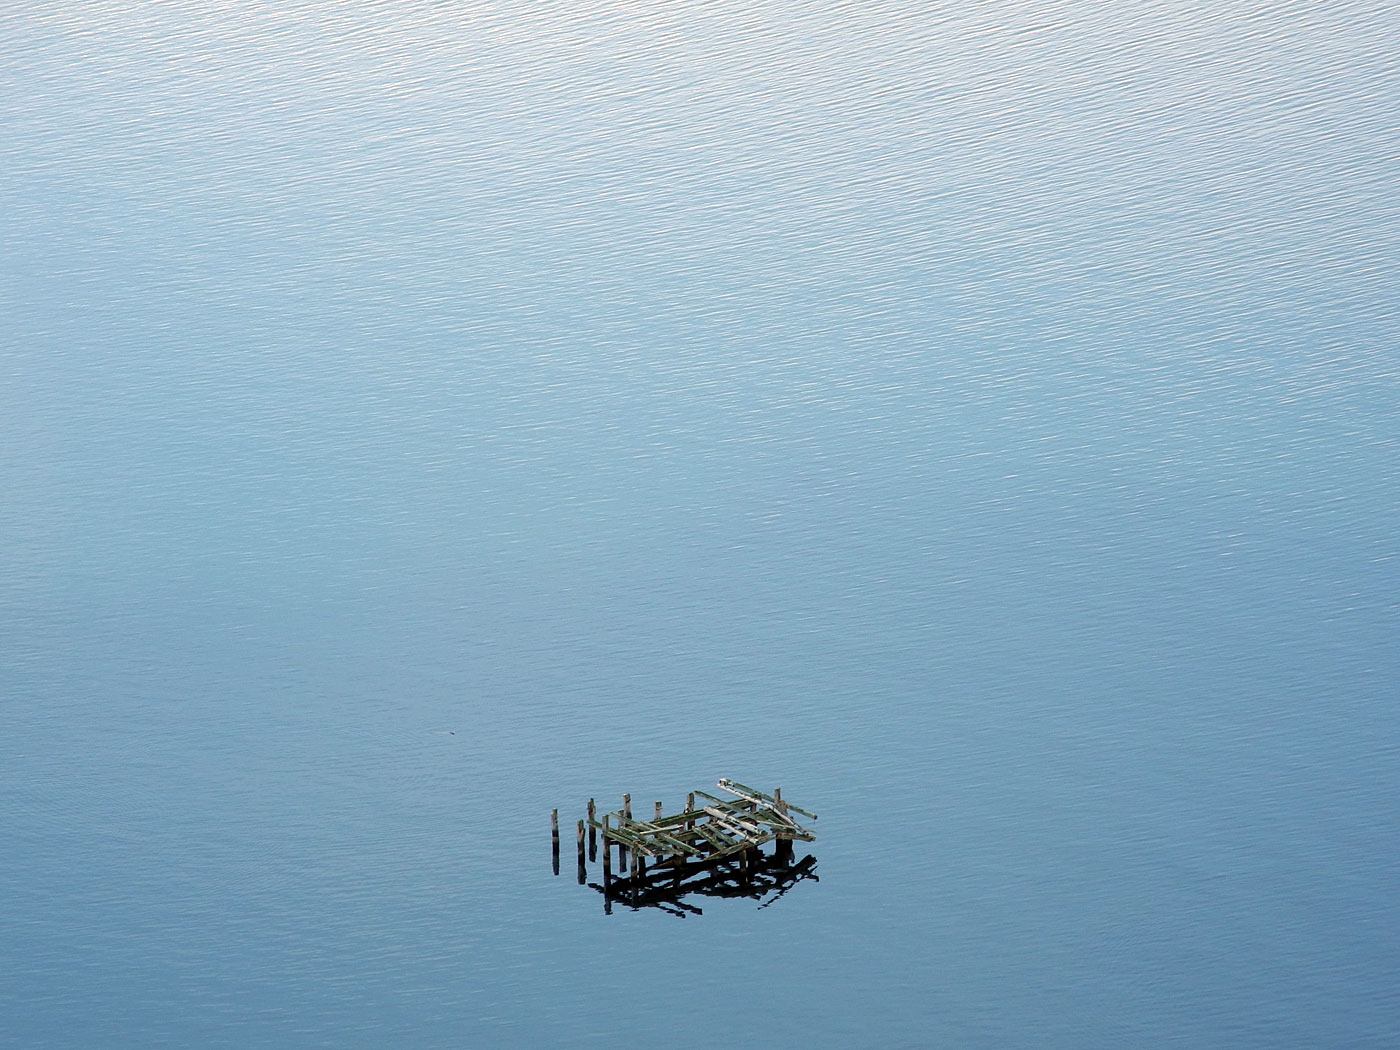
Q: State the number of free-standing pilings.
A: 3